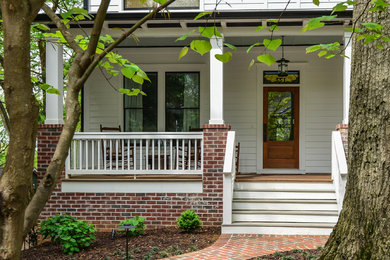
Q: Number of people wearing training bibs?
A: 0